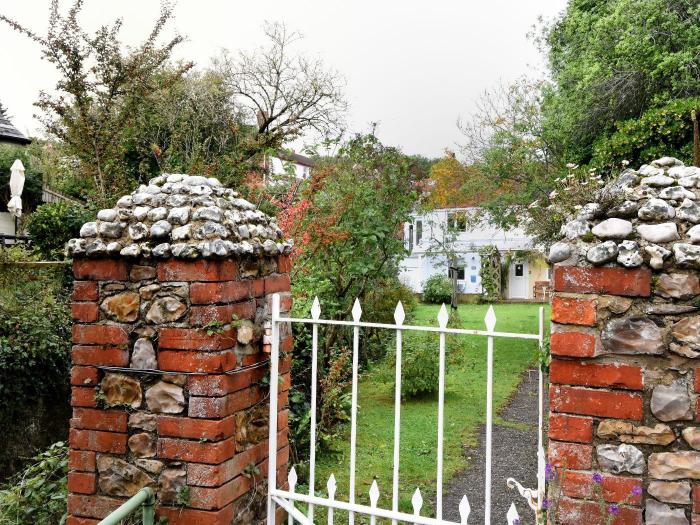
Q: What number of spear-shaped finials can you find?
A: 11